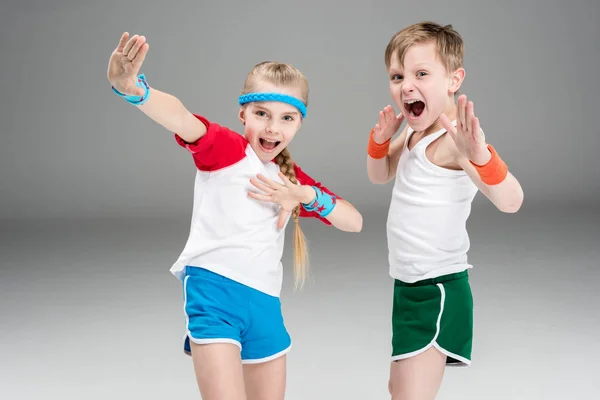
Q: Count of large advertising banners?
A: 0